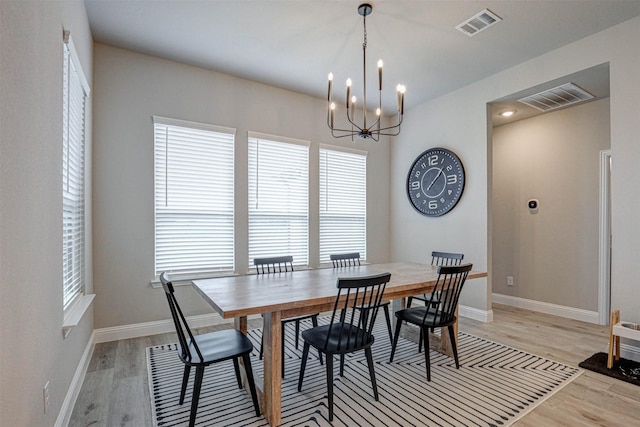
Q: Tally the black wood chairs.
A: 6